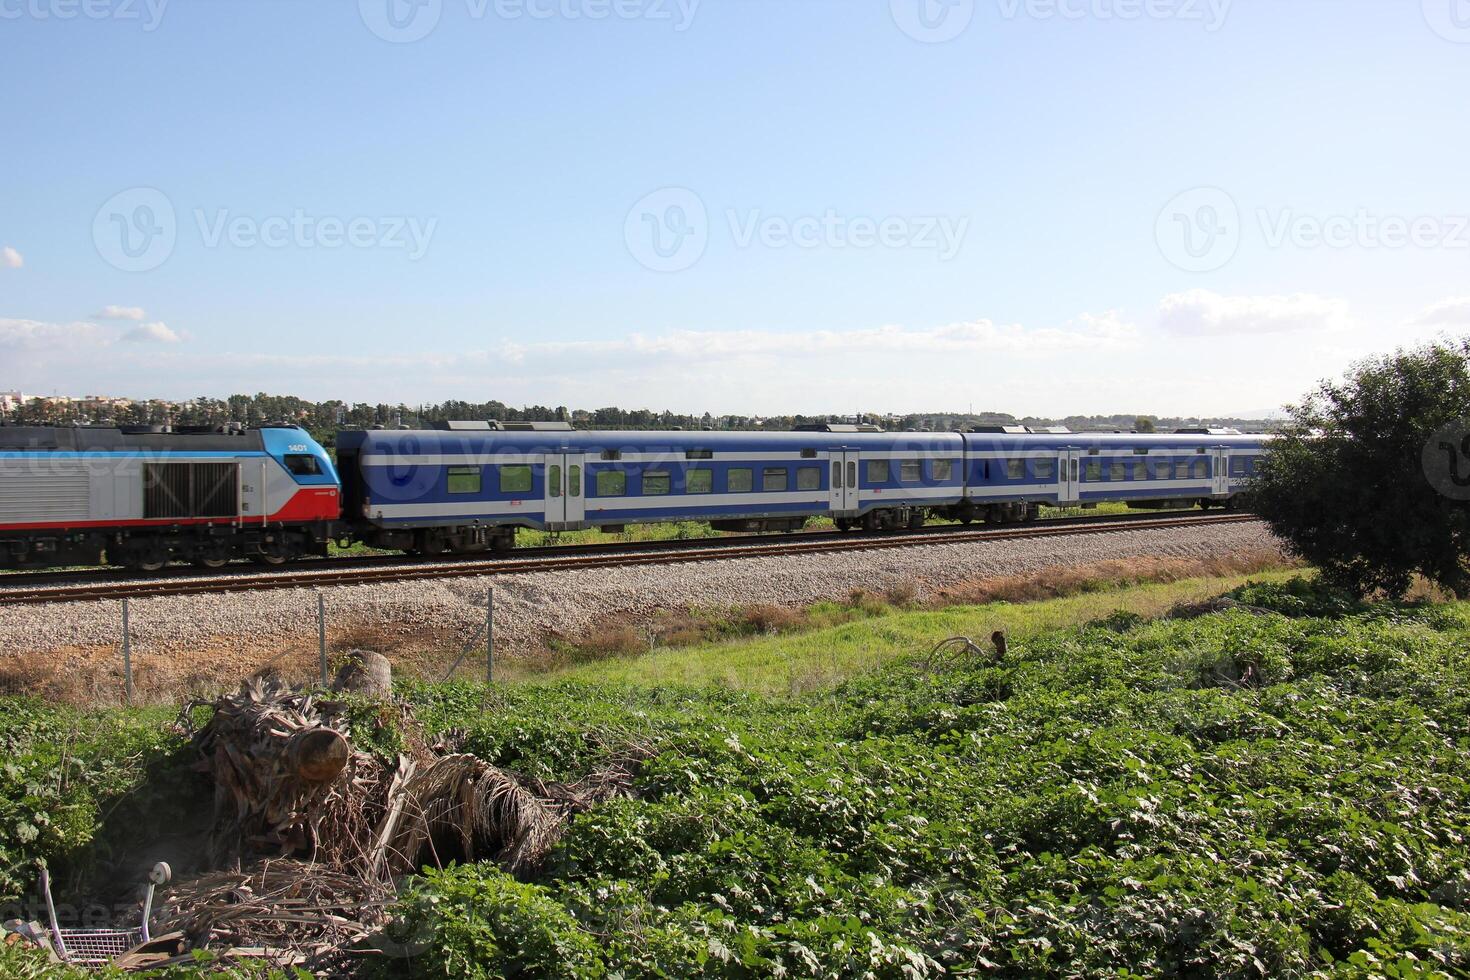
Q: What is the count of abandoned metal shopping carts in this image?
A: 1